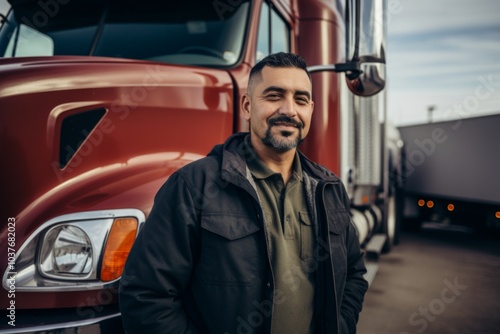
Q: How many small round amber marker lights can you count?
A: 4